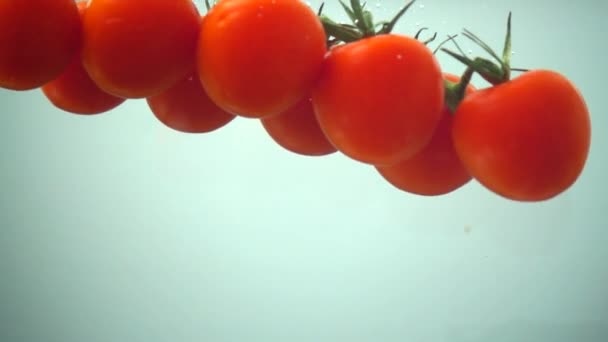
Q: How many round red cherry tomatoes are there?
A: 9